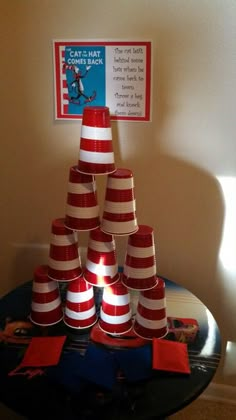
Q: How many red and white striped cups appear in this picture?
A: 10